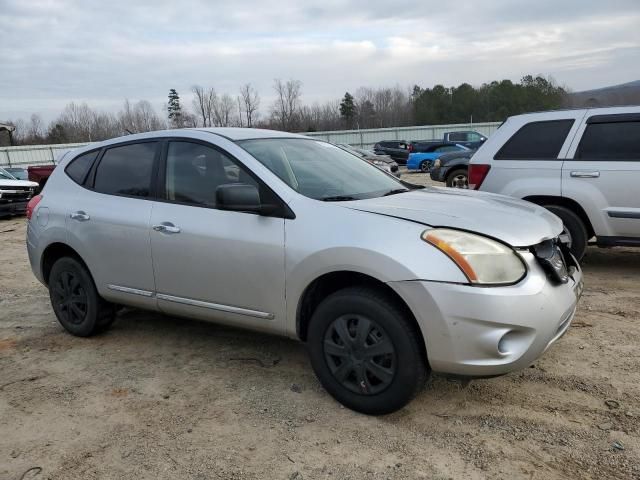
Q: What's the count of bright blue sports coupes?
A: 1